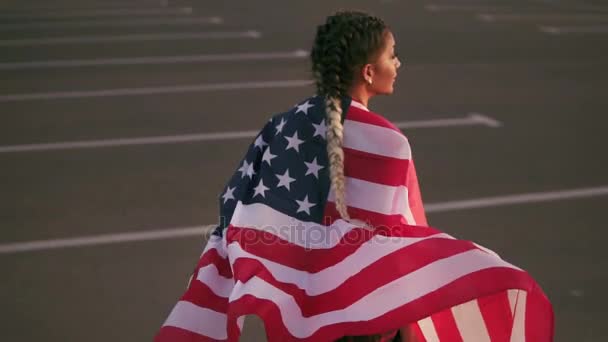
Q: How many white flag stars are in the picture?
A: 12